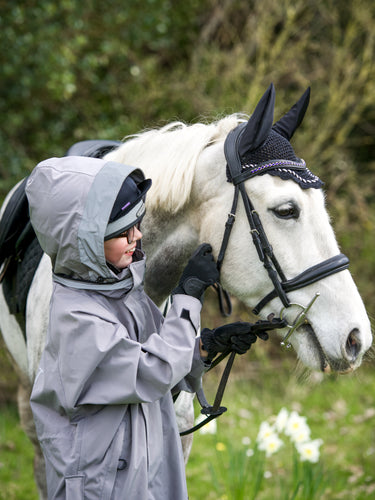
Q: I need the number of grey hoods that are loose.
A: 1